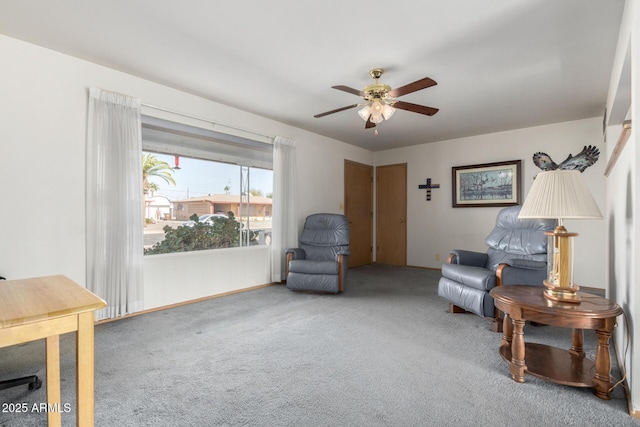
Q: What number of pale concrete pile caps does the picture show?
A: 0